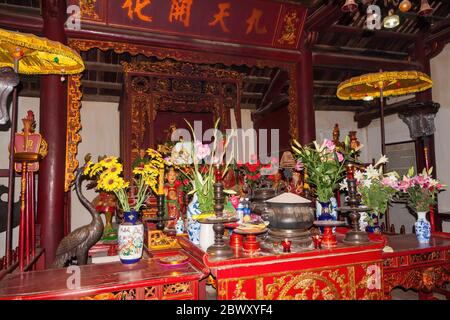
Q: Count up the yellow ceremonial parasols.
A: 2